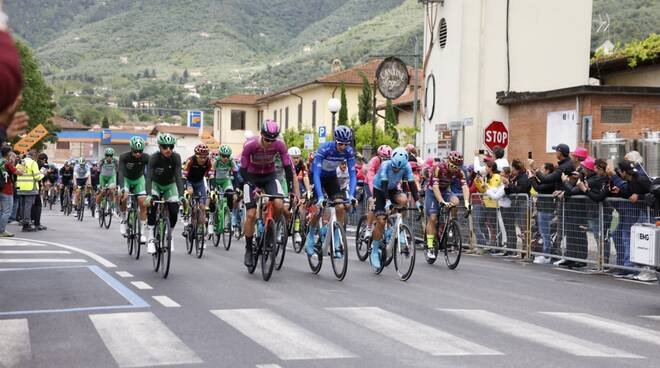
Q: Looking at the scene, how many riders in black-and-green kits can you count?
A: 2